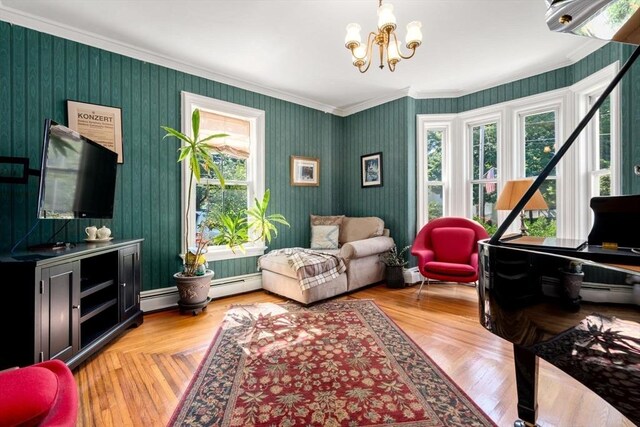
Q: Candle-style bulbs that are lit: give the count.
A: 5